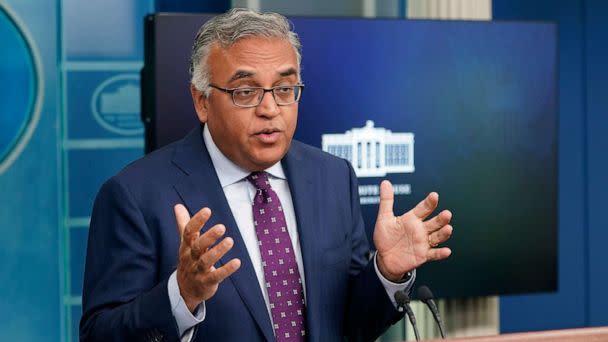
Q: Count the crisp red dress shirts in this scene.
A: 0